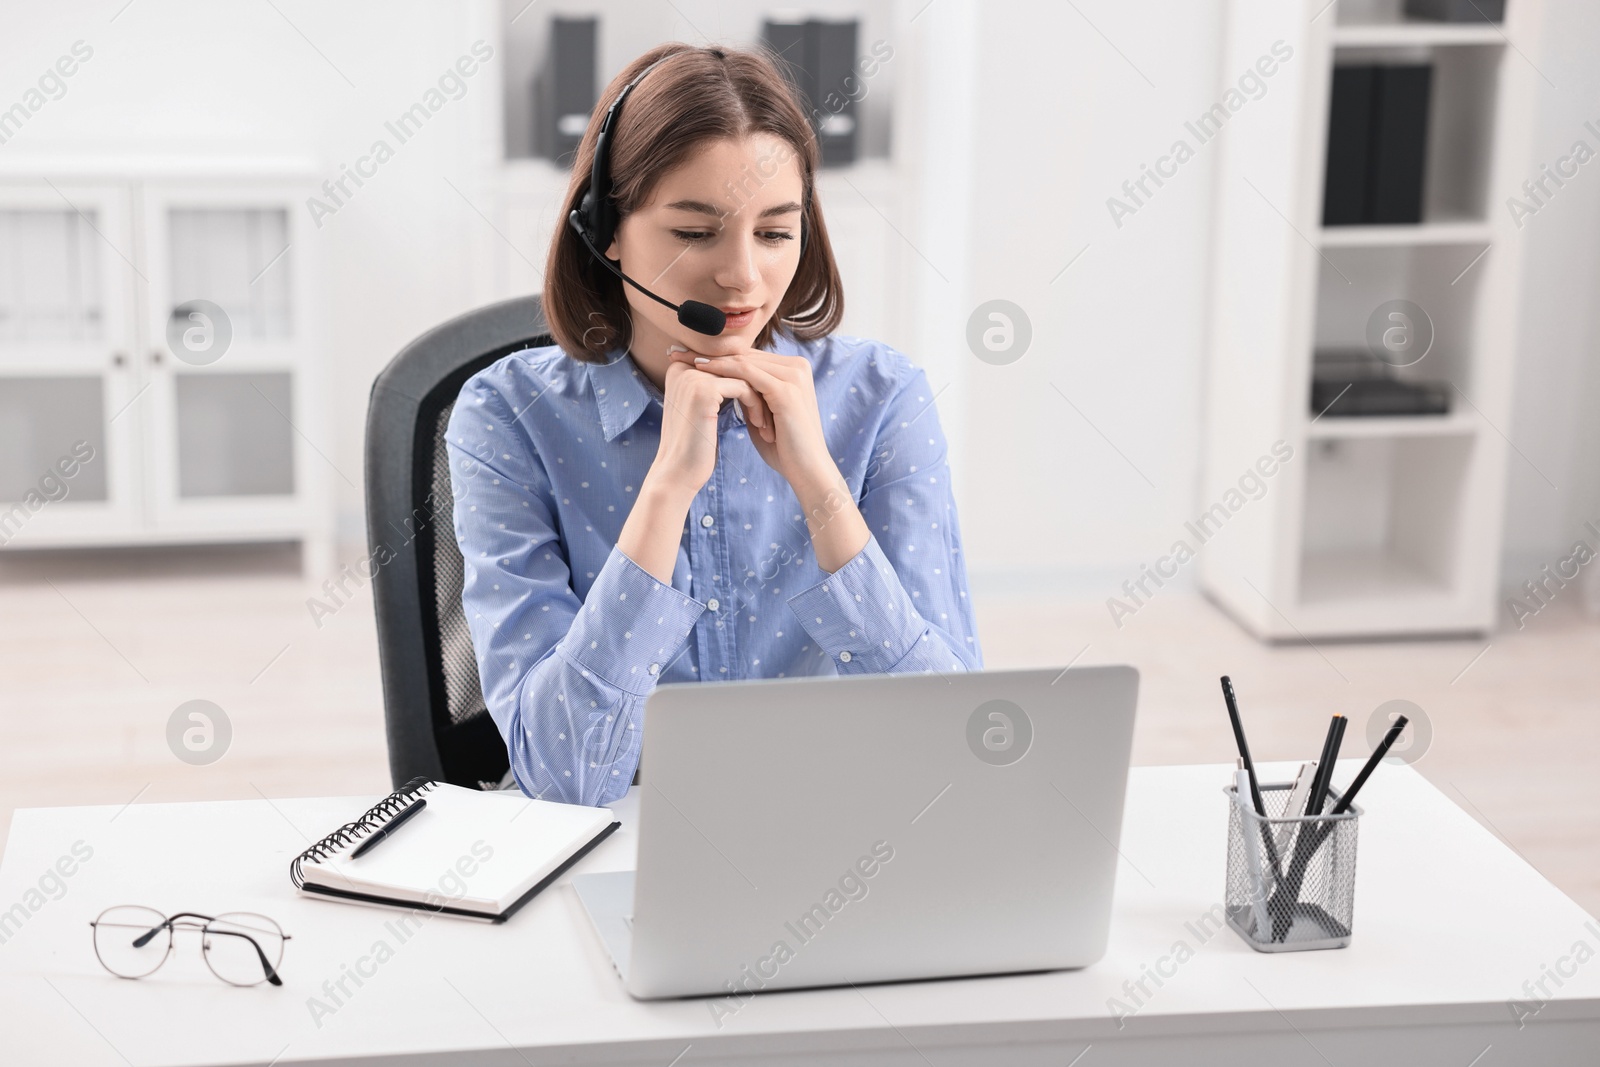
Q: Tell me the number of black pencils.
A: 4